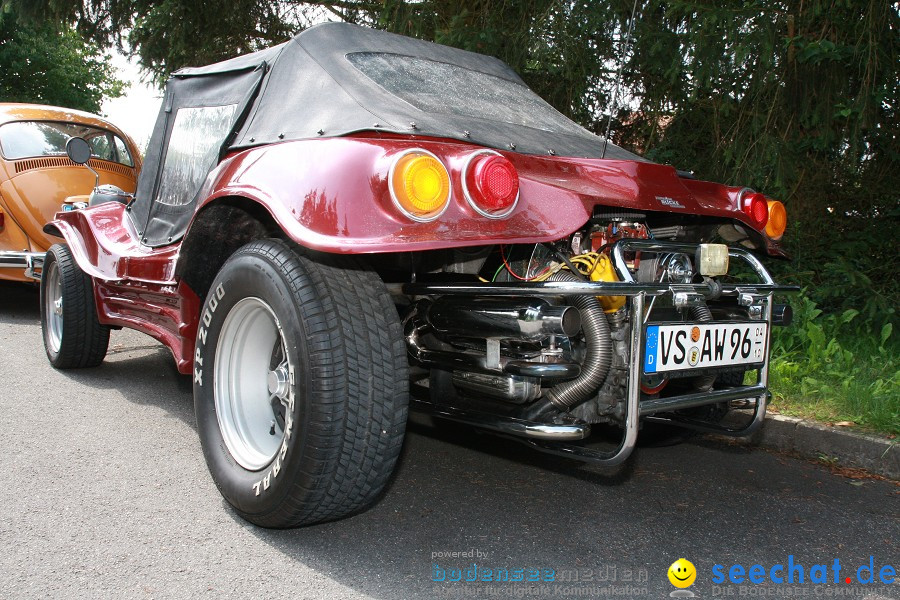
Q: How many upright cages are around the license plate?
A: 2